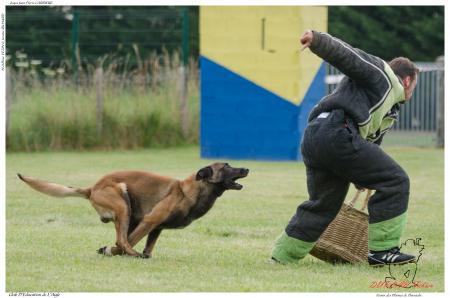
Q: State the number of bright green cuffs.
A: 2